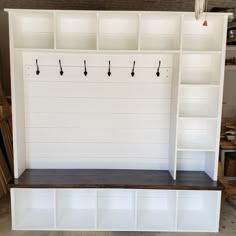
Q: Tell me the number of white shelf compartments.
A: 14